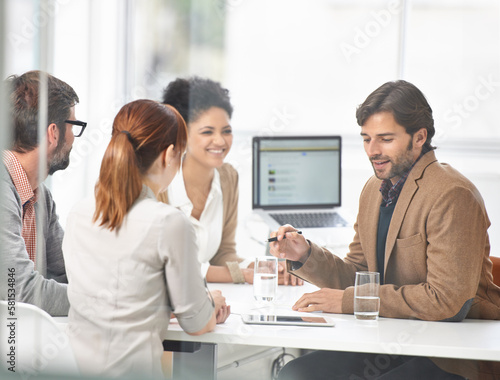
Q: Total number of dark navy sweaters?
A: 1